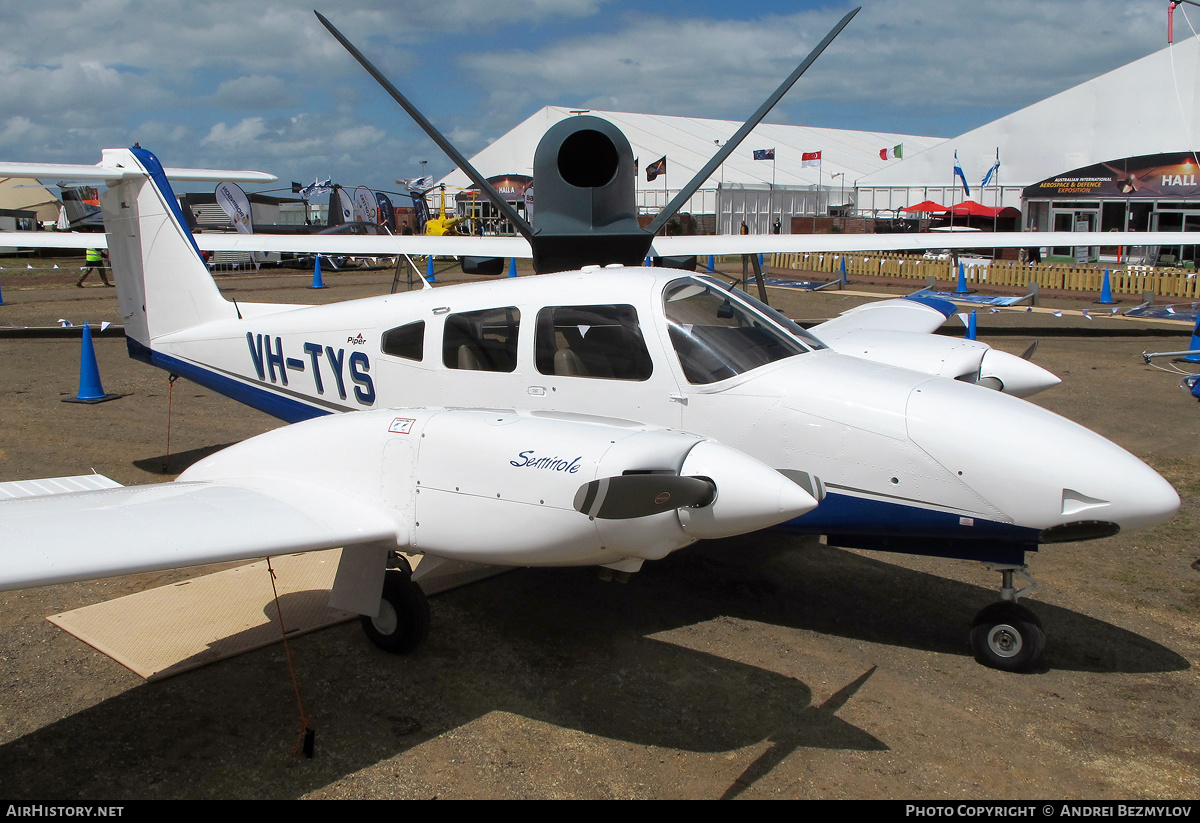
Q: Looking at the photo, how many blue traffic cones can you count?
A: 13